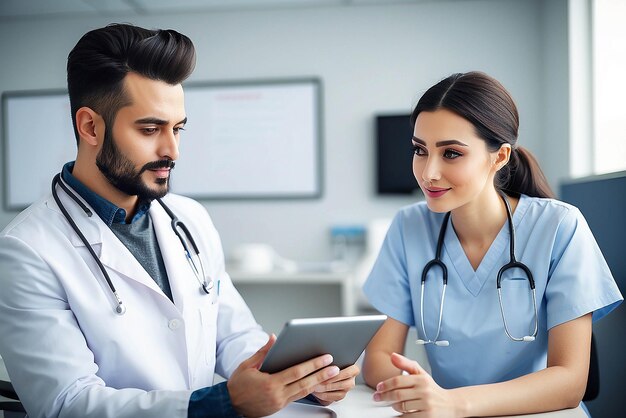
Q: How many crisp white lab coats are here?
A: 1